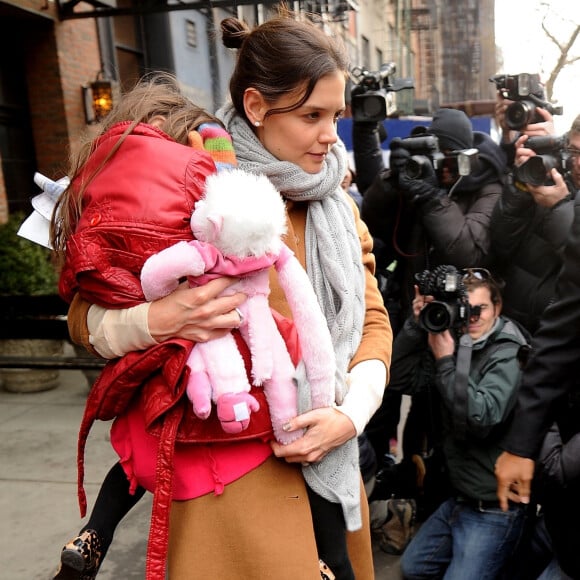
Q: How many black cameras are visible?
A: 5